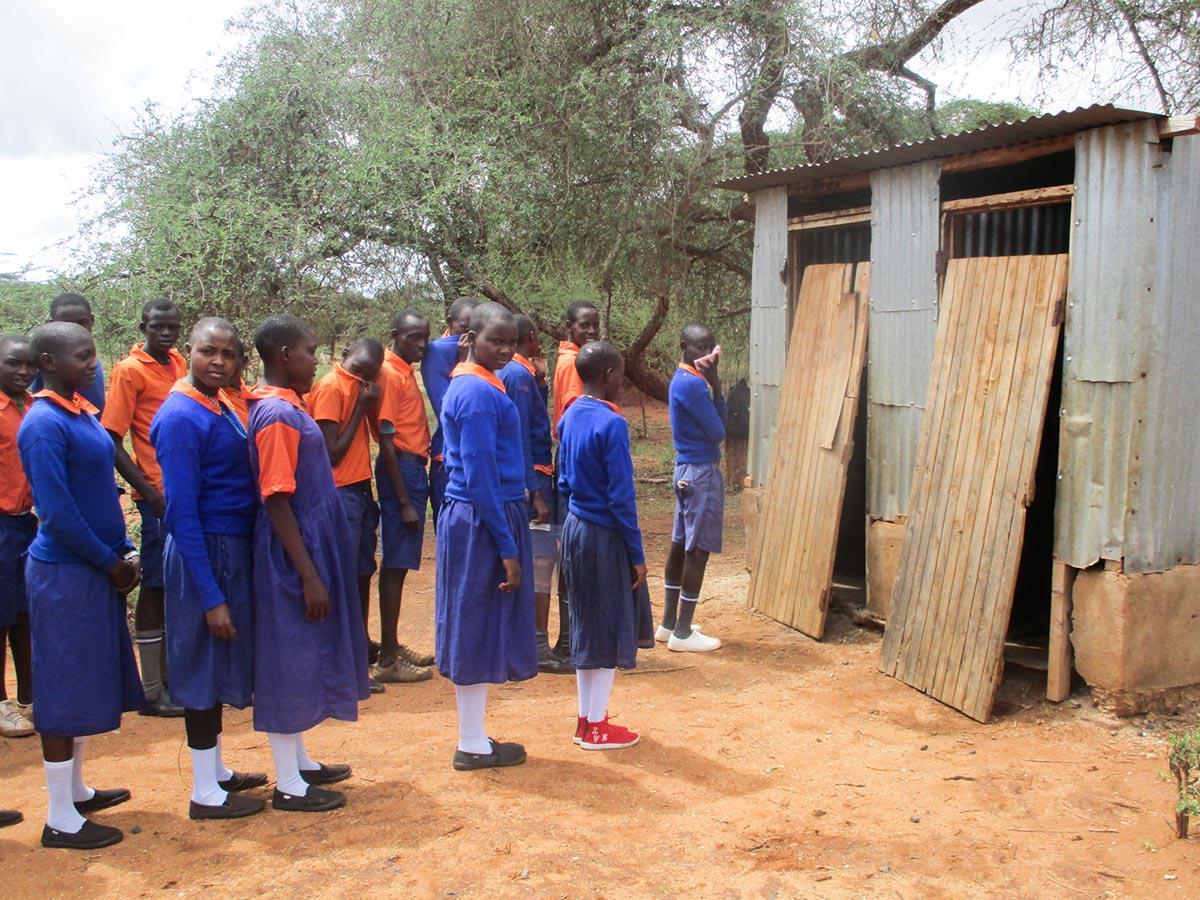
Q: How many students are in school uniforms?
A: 15